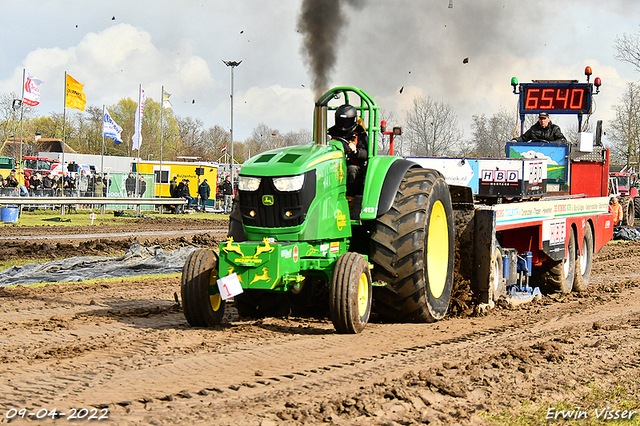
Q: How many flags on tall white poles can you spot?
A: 5